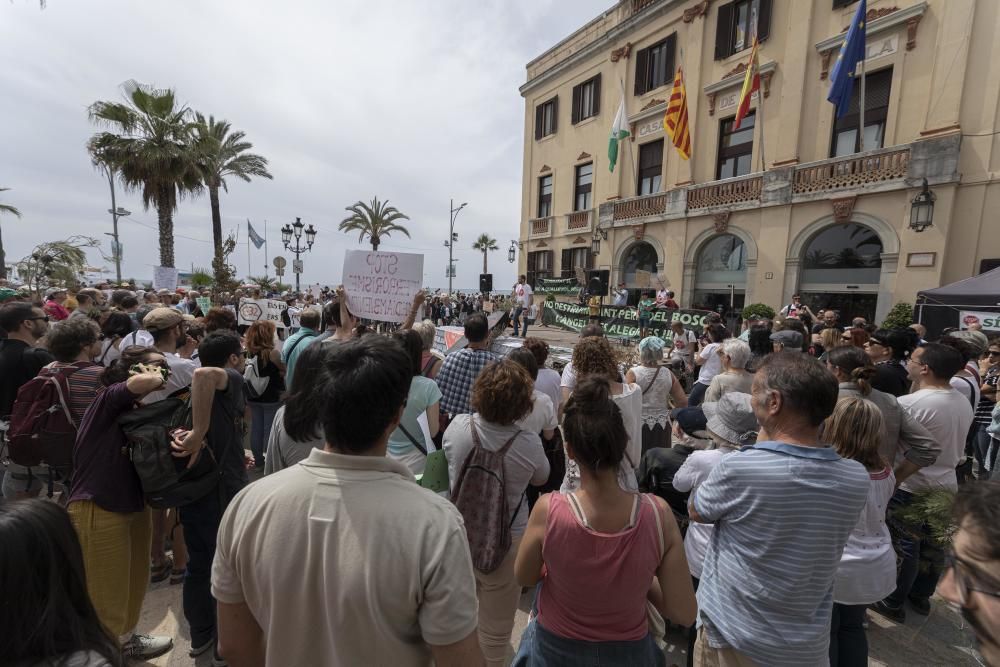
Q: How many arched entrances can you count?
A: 3